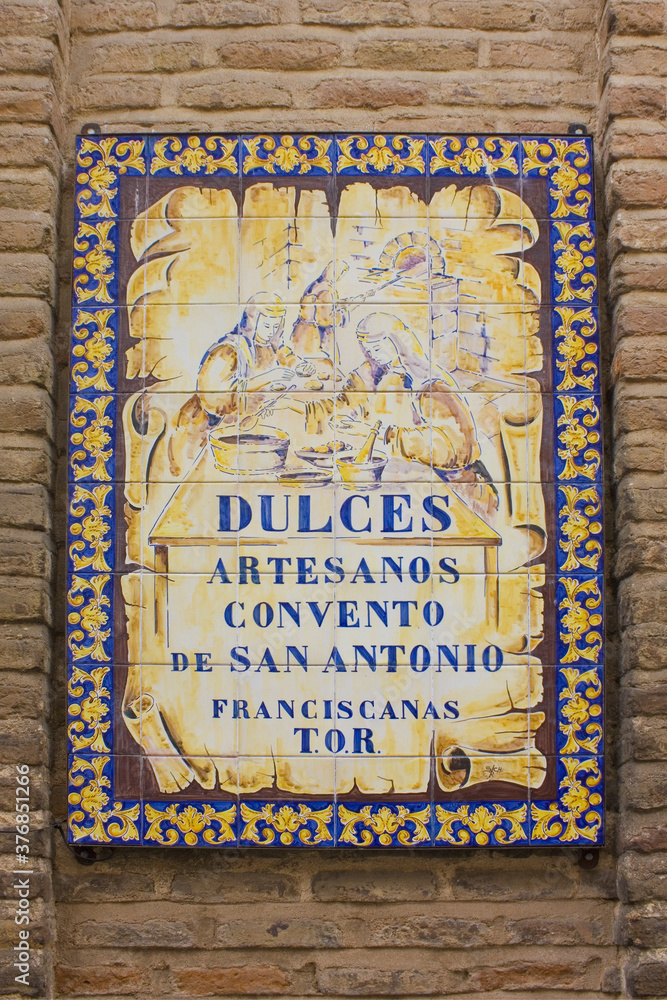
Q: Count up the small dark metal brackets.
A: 4